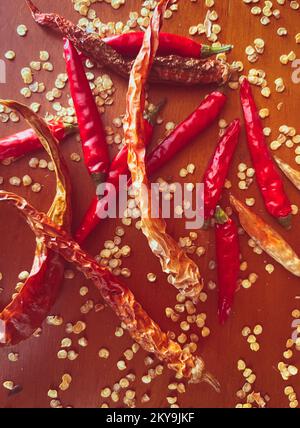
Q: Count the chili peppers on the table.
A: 14